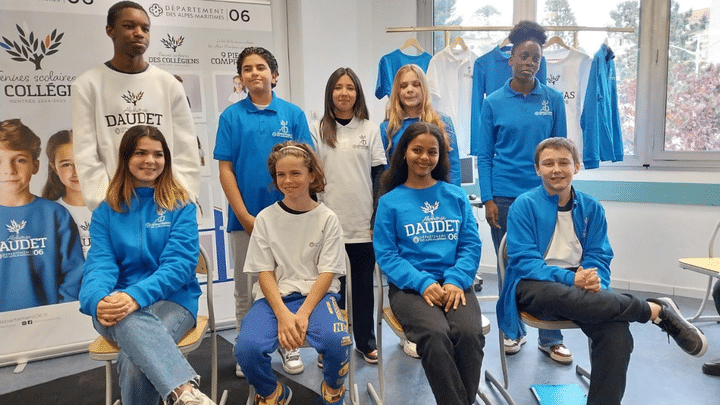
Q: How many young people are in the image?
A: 9